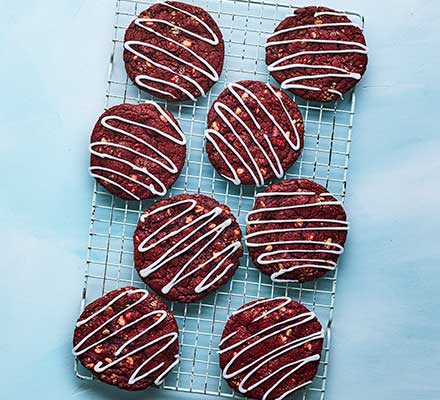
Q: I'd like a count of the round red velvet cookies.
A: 8